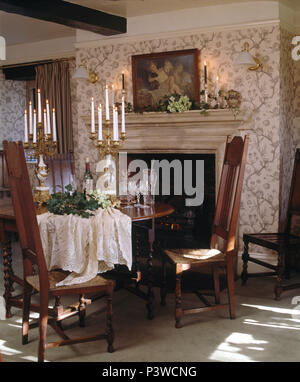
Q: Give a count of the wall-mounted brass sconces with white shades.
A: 2